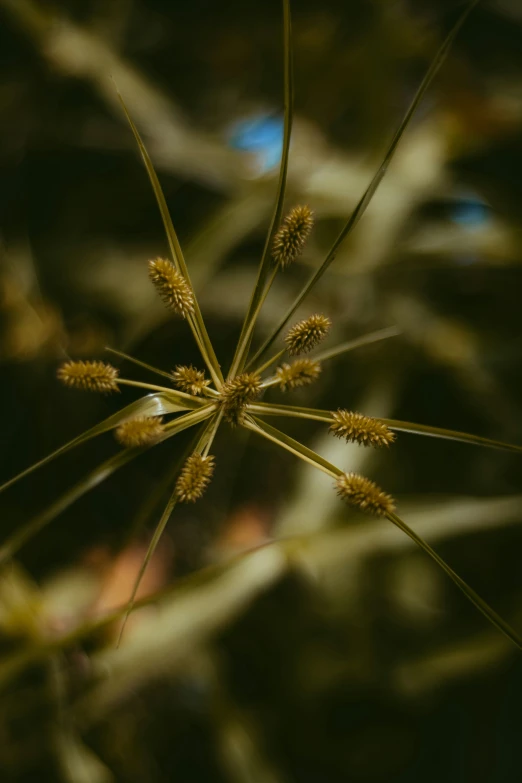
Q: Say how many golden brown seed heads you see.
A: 11